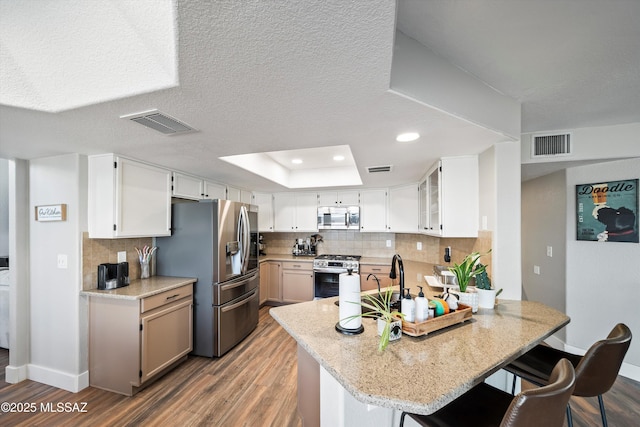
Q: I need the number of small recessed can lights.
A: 3